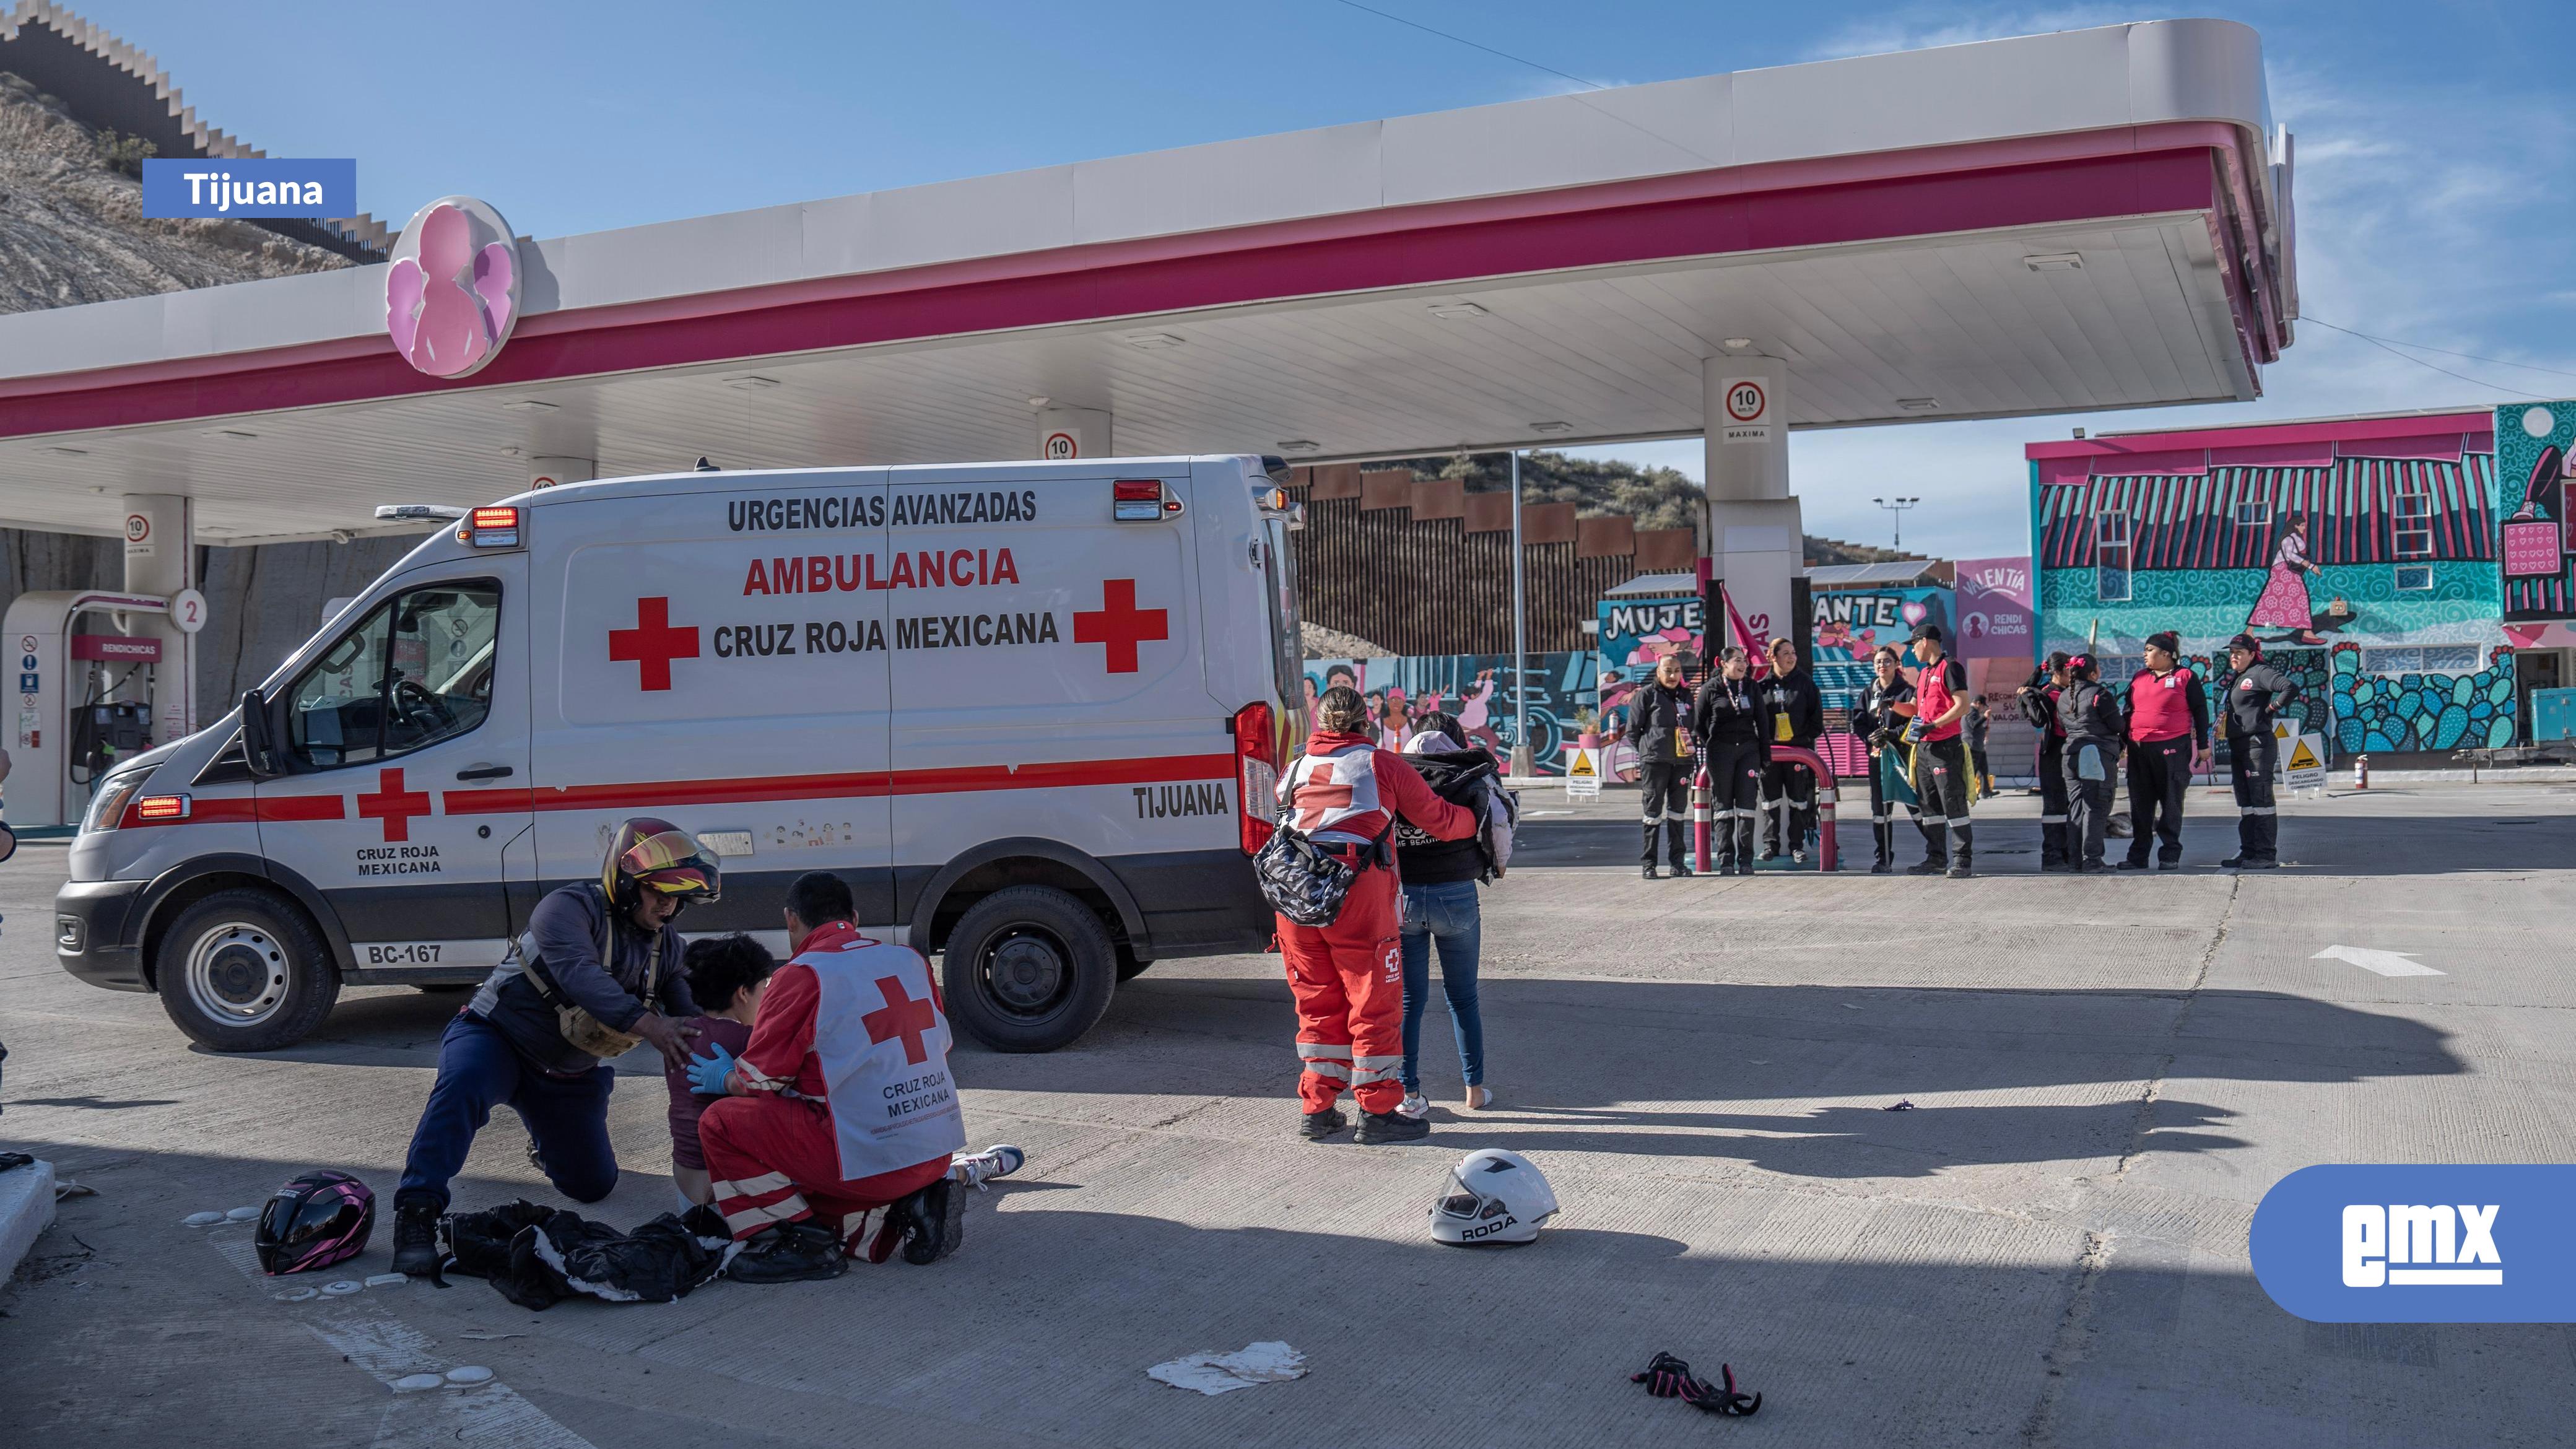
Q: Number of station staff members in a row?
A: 9